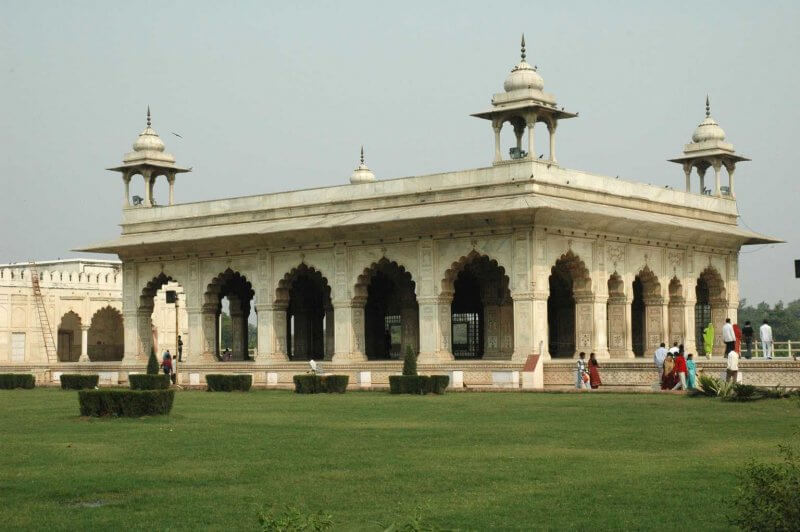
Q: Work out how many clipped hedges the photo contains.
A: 7